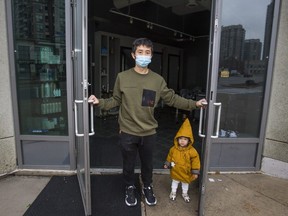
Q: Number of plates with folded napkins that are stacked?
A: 0